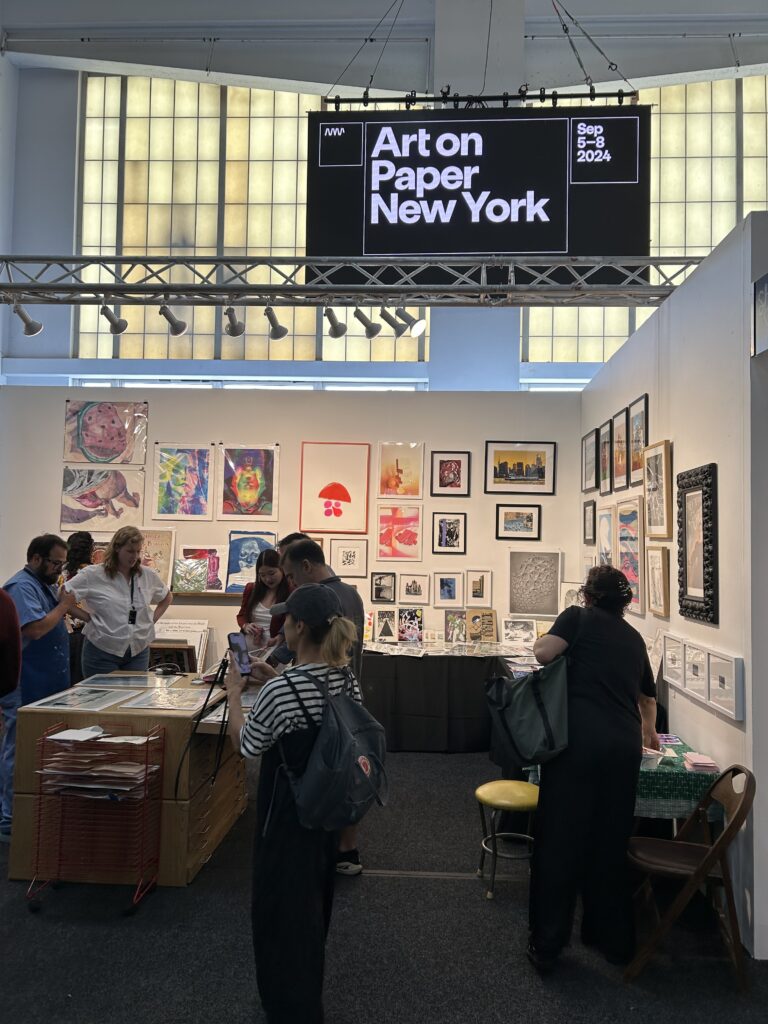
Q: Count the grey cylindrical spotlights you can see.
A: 9